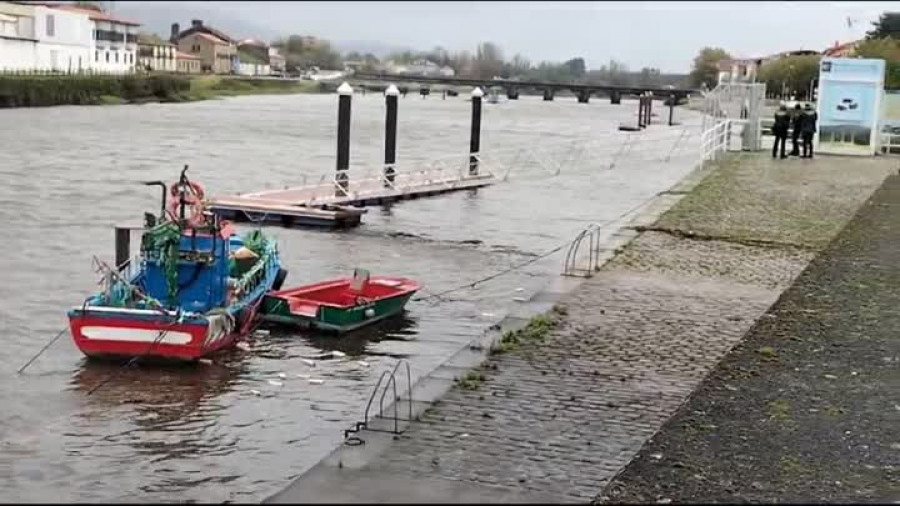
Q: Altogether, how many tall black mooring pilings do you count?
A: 3